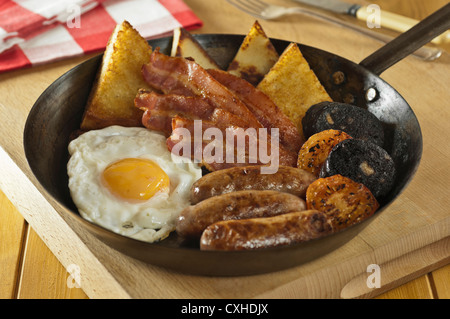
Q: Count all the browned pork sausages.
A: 3